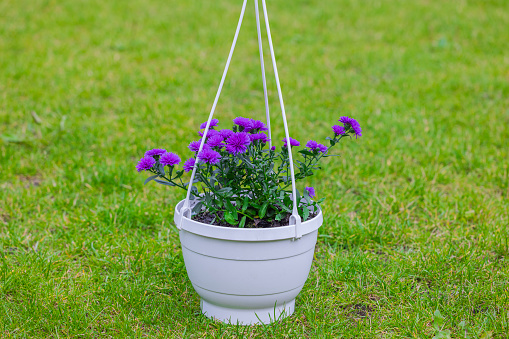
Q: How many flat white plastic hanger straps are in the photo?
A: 3